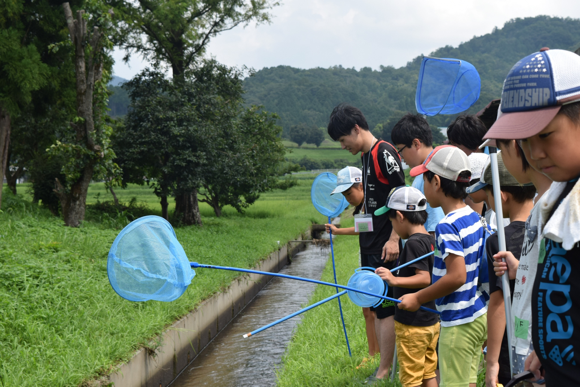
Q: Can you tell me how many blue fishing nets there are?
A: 3